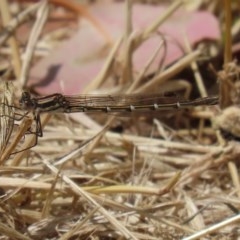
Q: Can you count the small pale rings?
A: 4